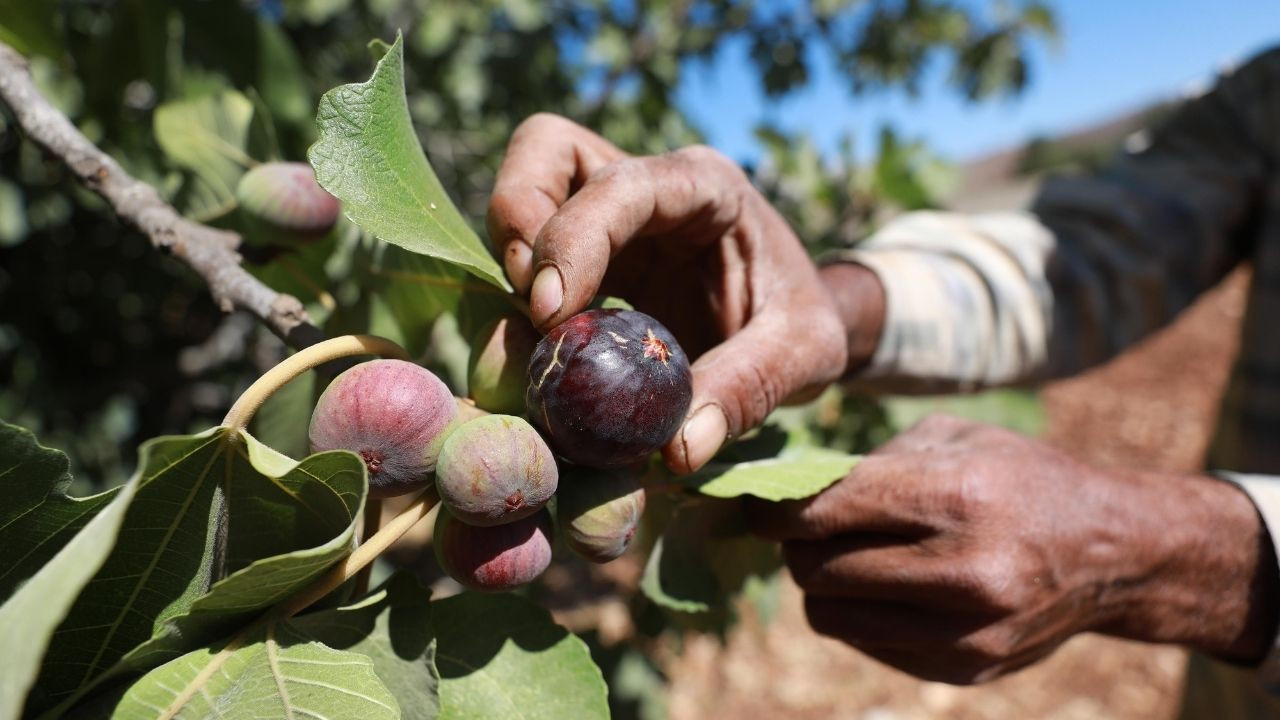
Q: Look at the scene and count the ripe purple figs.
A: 1